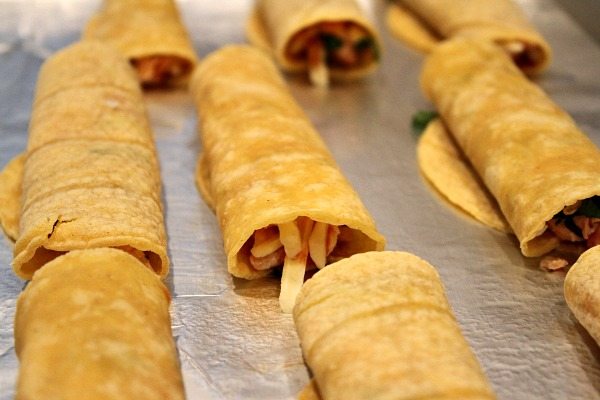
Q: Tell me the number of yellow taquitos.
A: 9